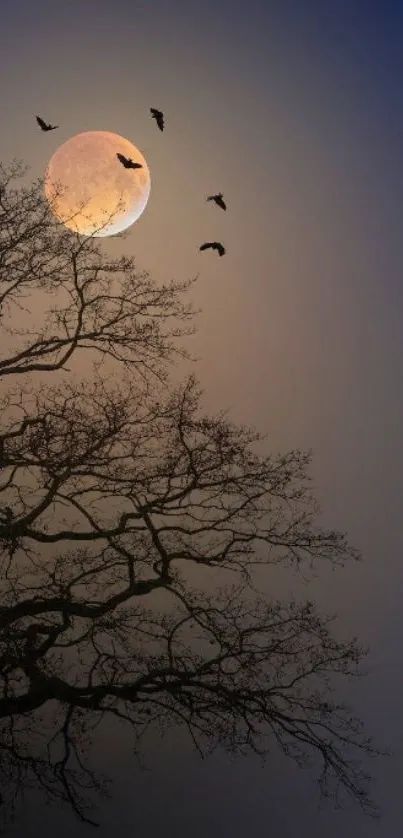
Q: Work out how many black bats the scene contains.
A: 5